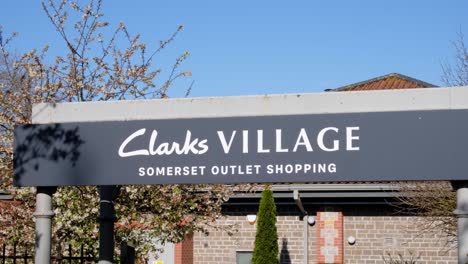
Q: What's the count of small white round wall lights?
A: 2